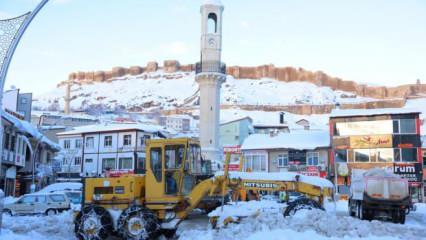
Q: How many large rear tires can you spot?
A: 2